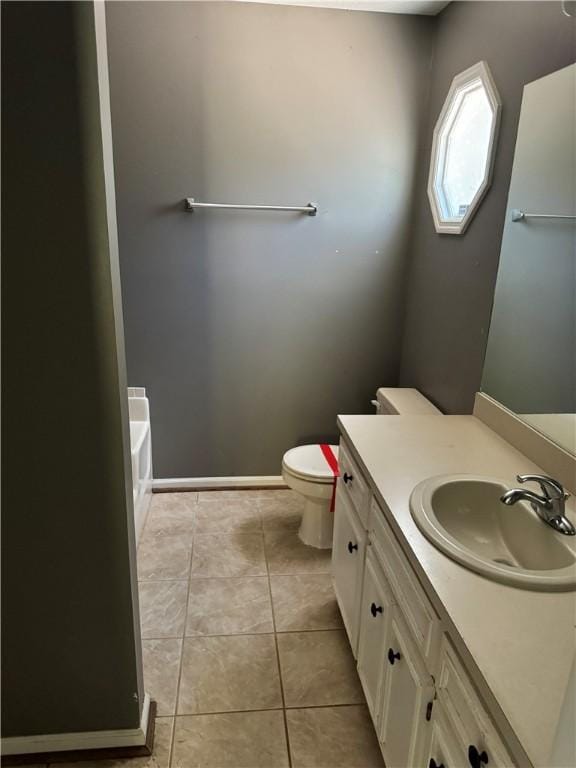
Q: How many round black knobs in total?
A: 6